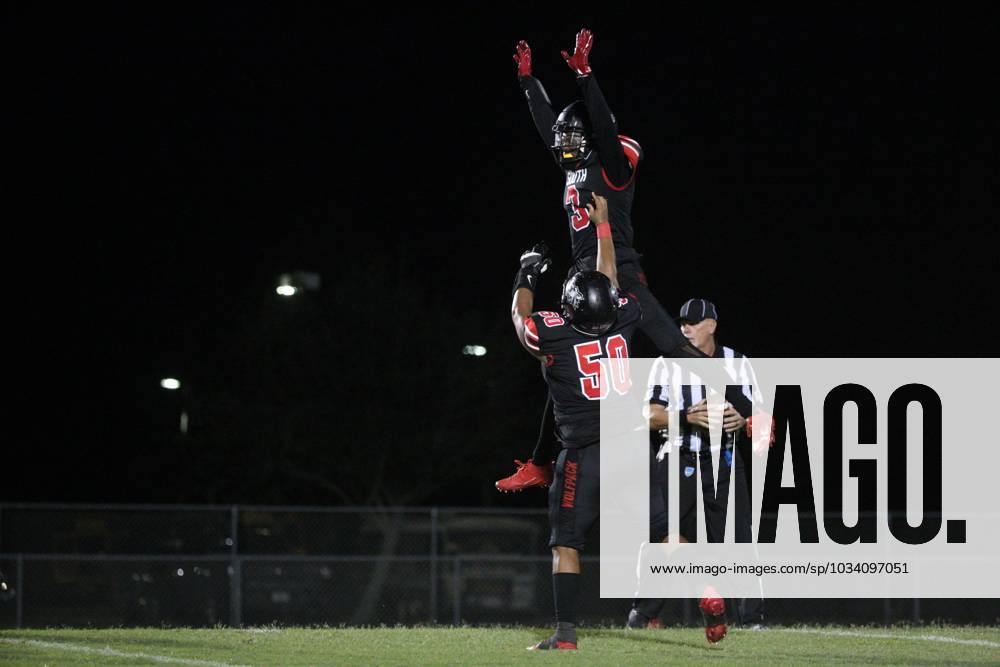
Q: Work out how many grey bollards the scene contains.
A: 0